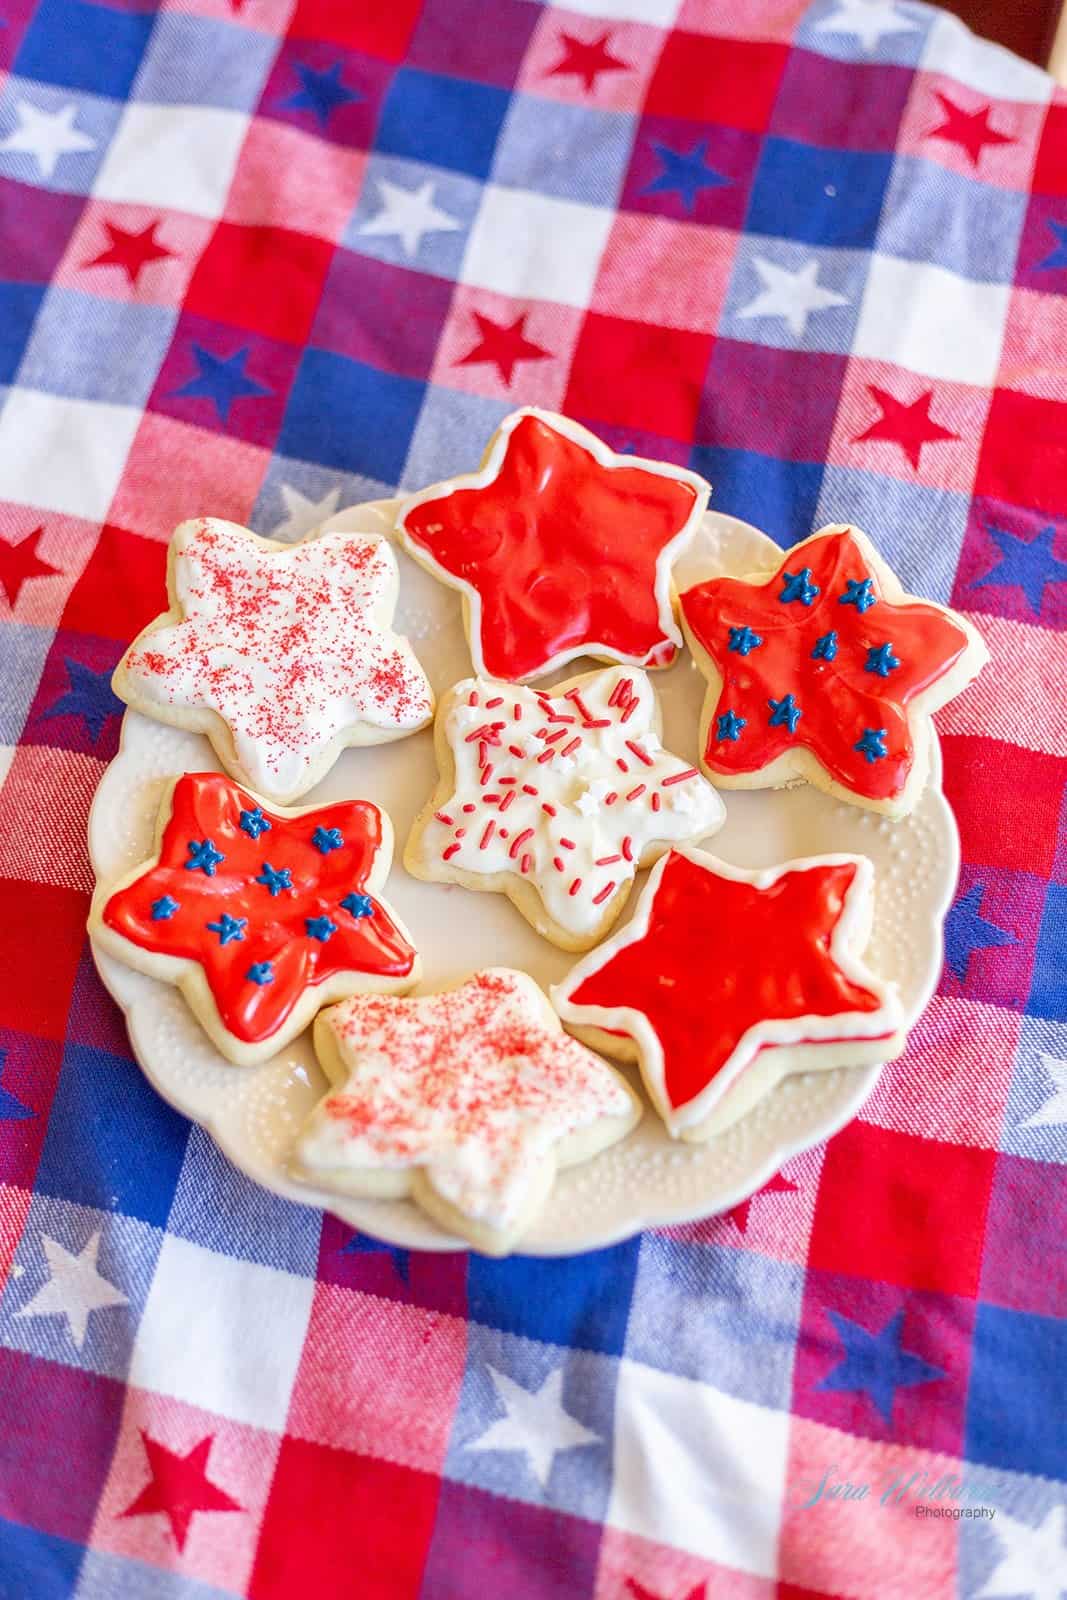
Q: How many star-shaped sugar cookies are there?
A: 7